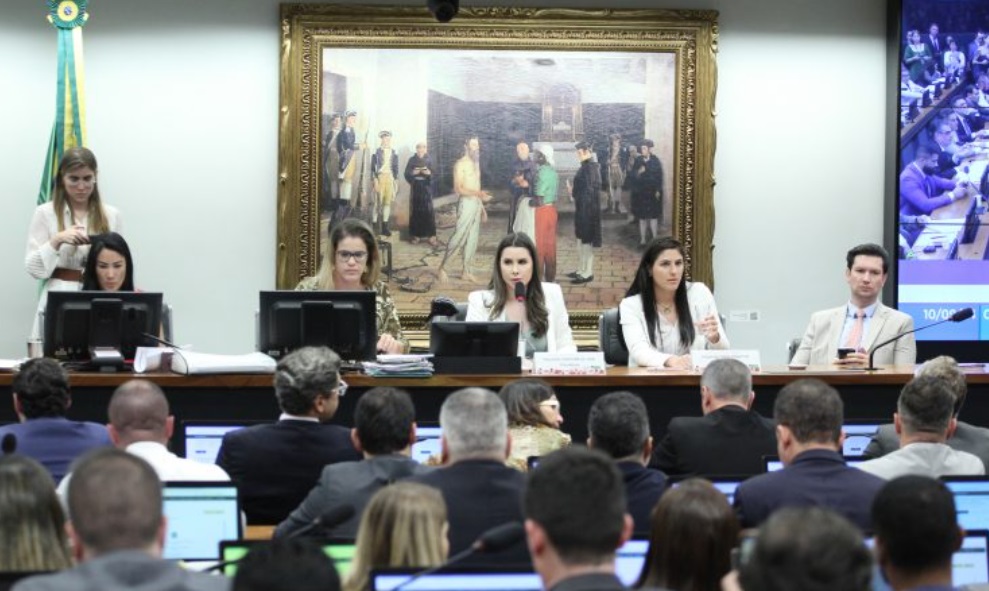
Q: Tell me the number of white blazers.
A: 2